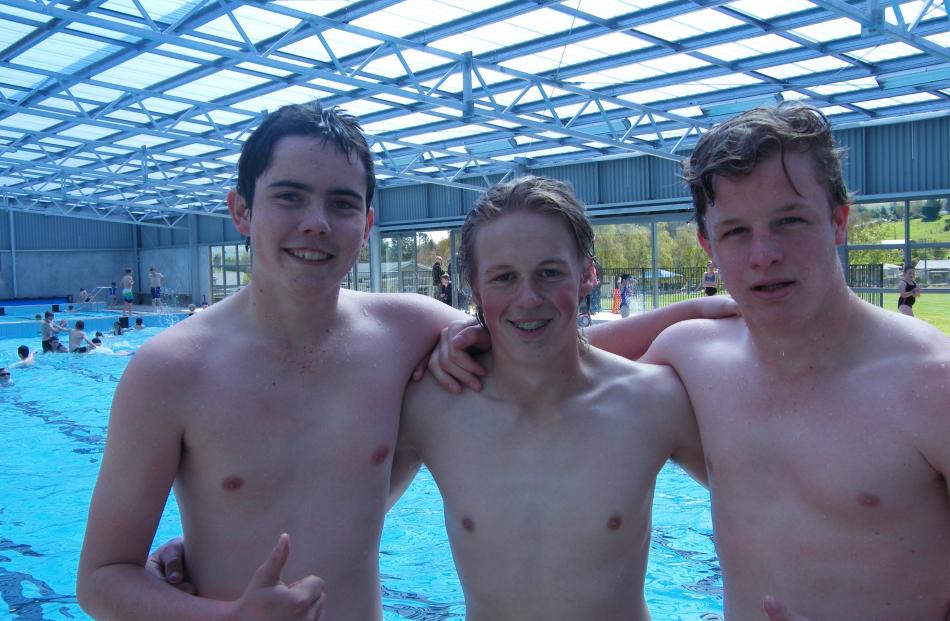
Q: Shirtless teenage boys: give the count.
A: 3